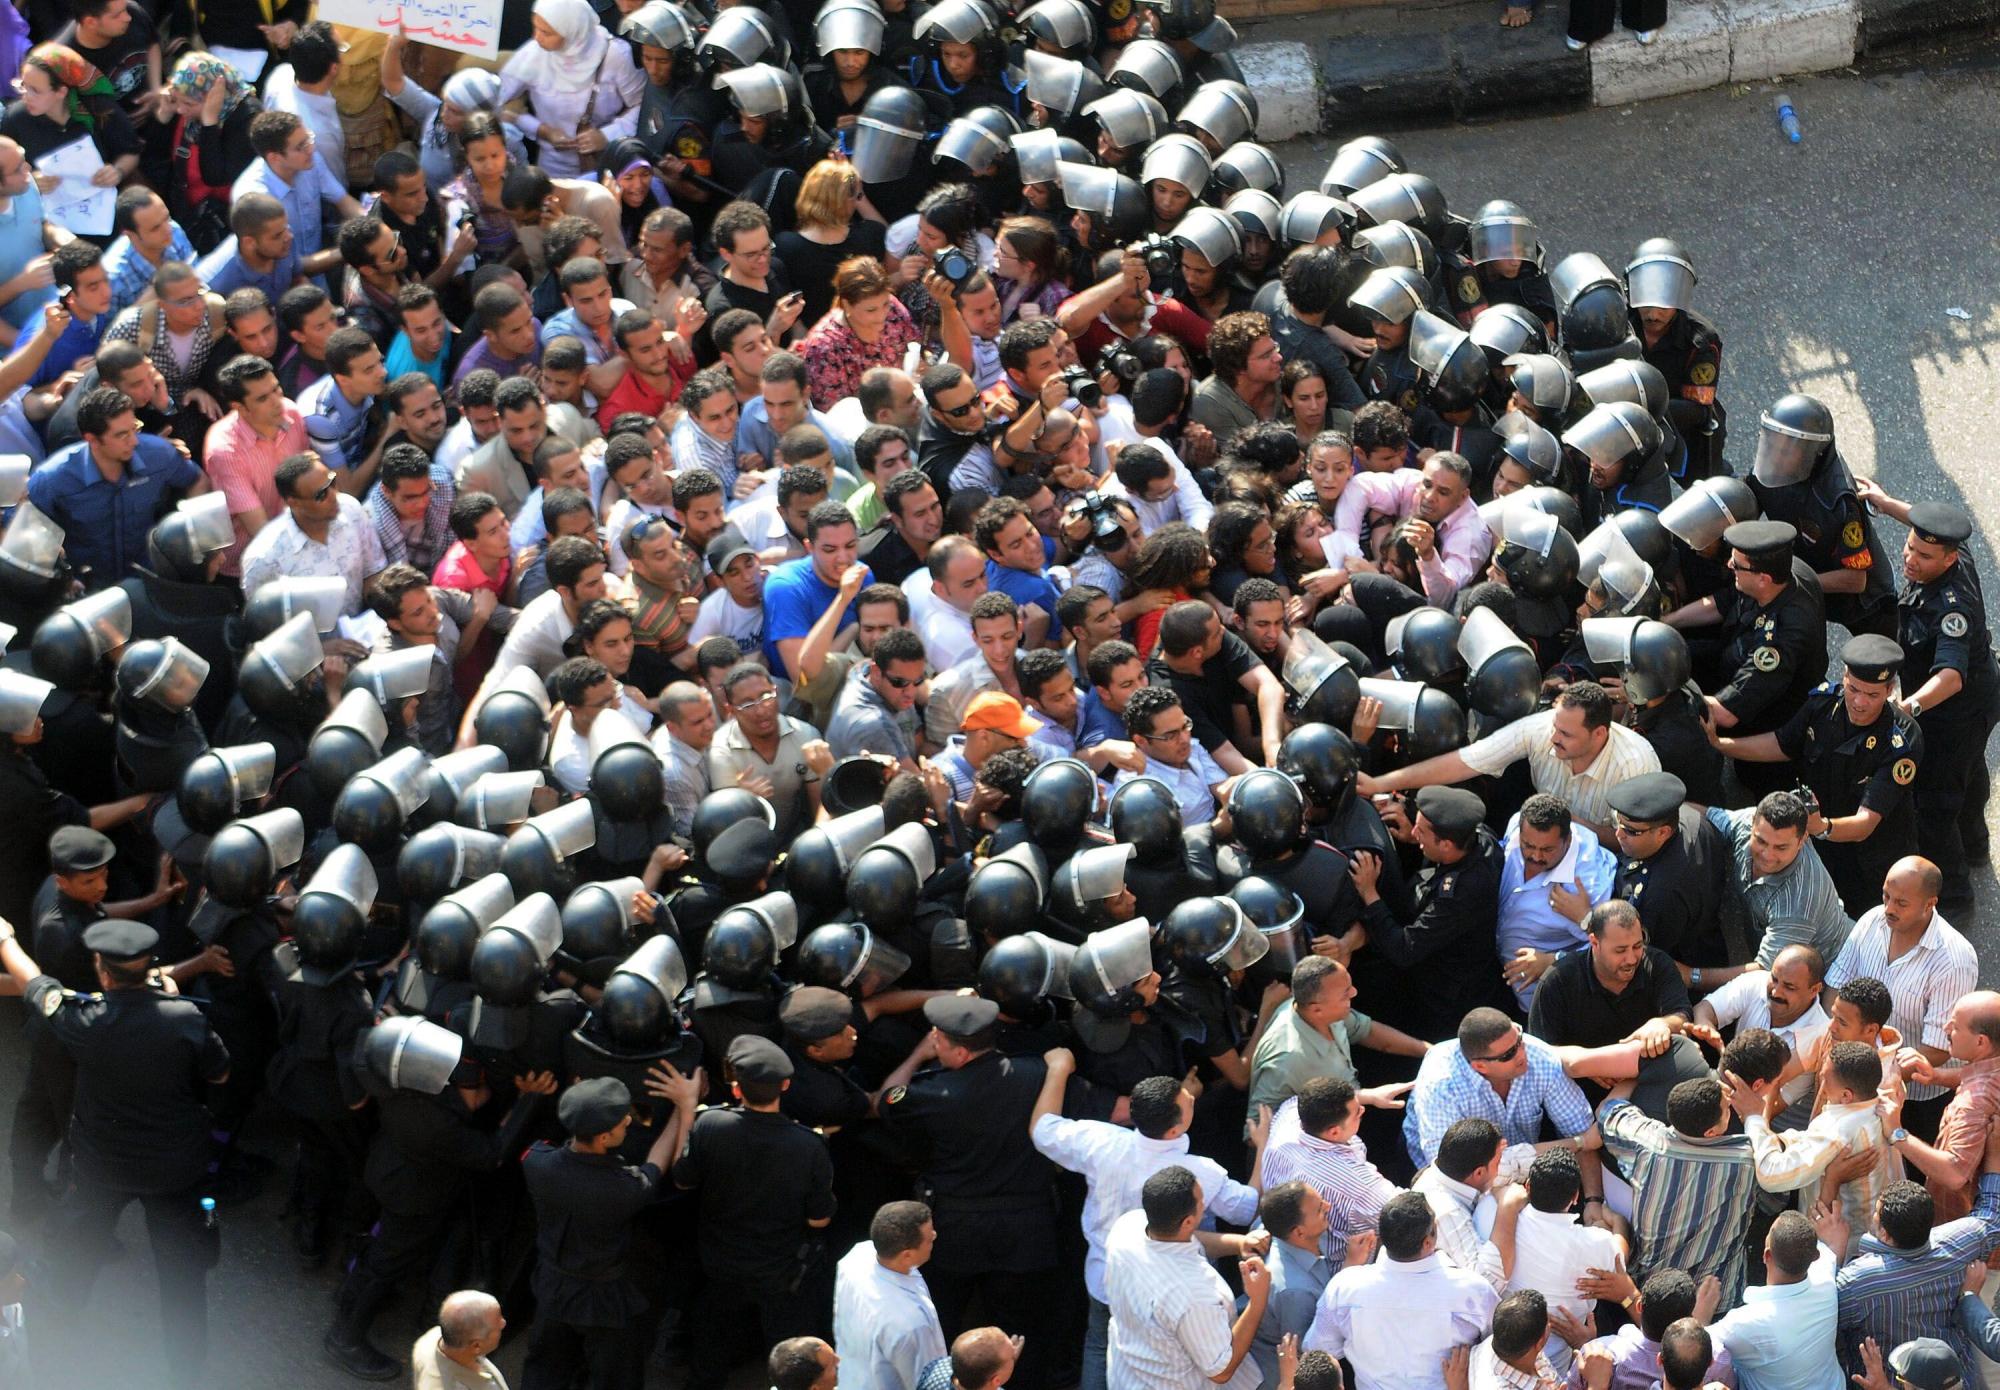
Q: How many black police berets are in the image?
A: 12